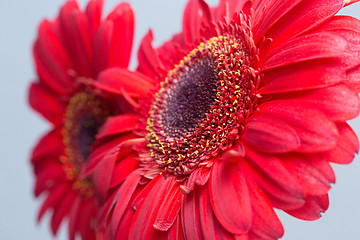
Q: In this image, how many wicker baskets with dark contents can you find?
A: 0